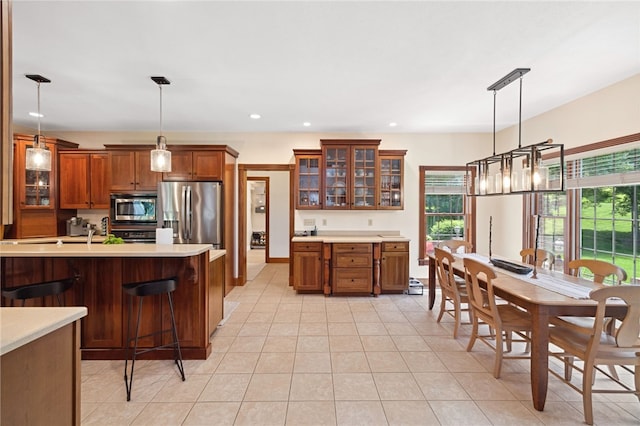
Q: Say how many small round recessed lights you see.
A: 4